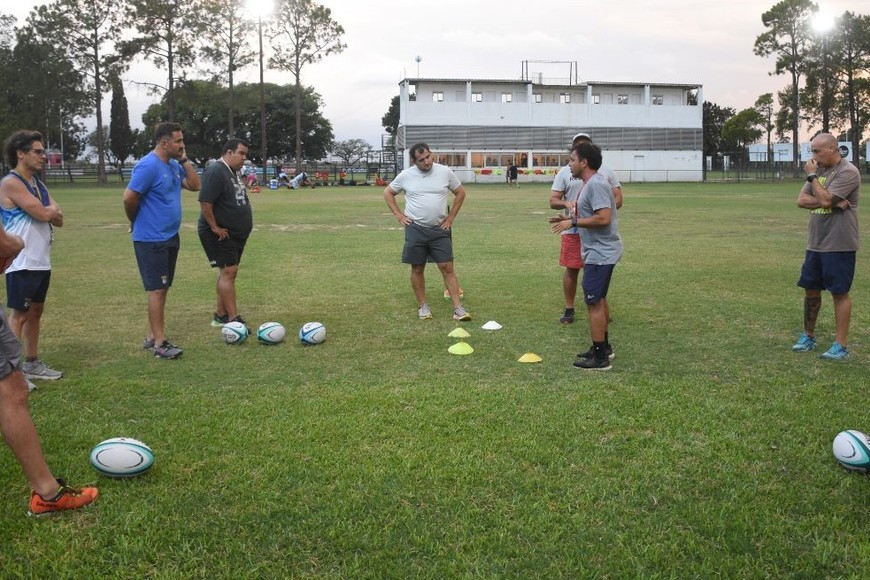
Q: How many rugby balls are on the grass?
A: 5